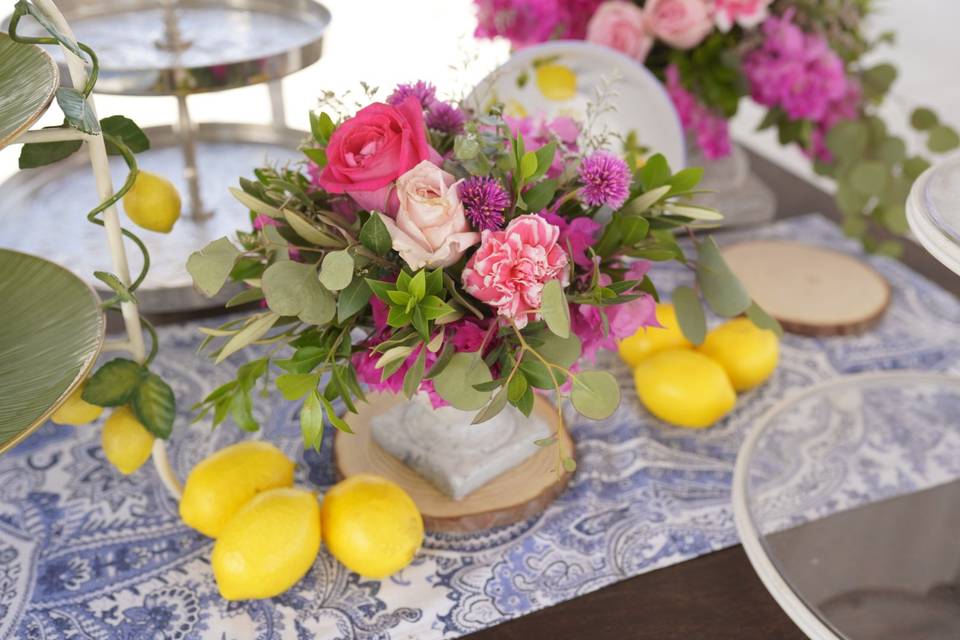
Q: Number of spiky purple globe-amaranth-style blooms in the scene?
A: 4